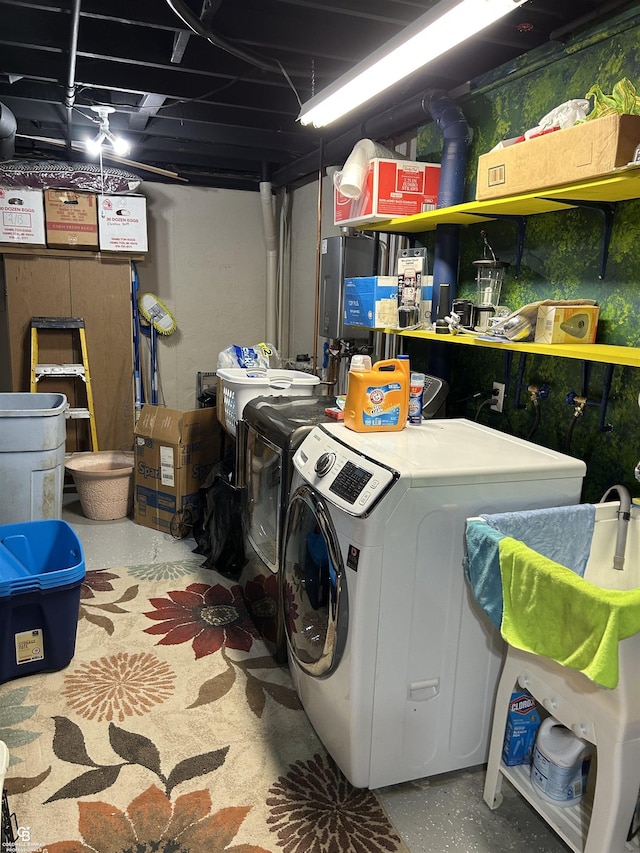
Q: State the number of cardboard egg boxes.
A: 3